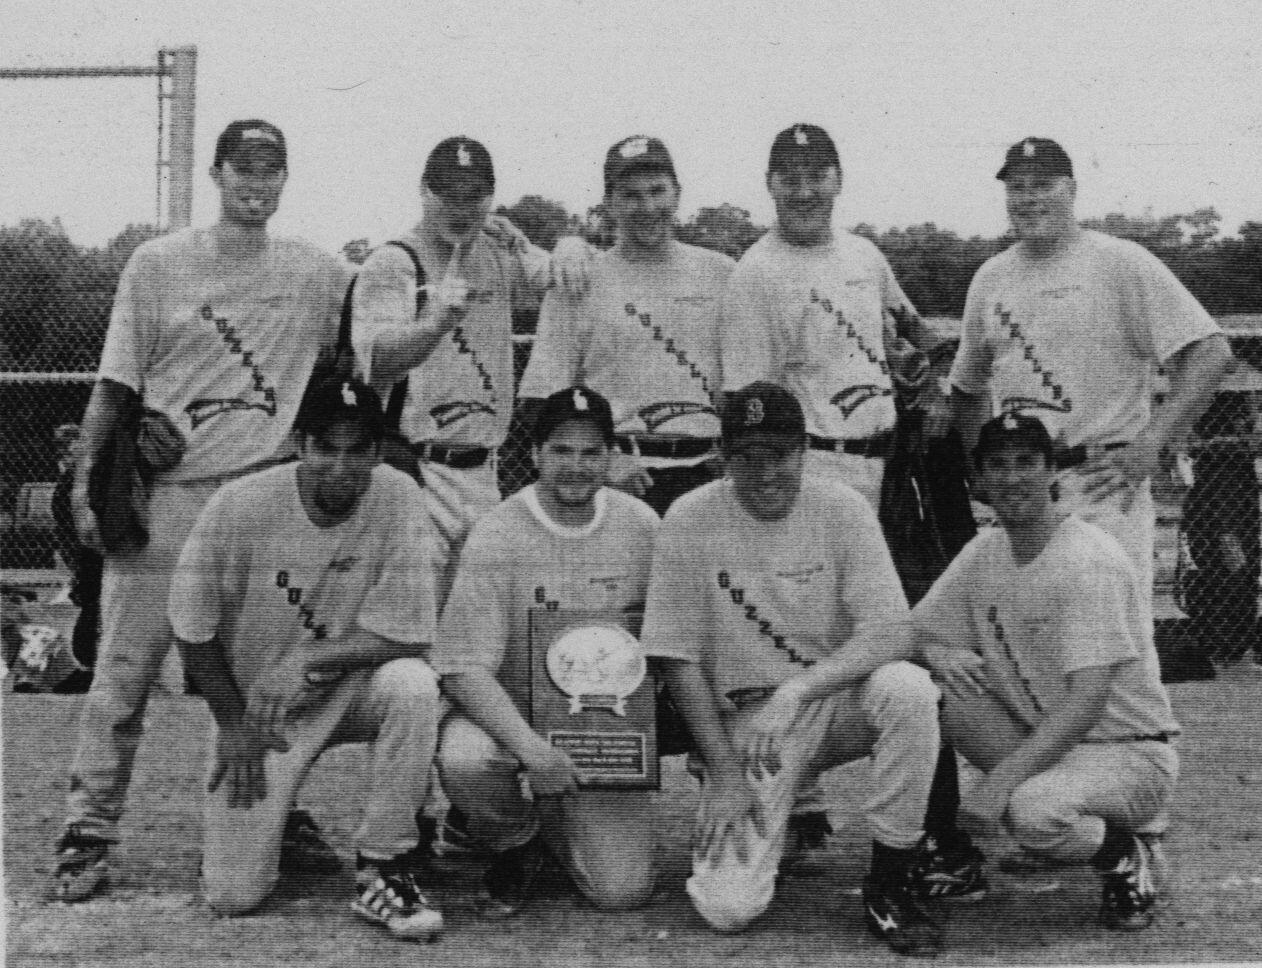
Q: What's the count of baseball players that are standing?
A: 5